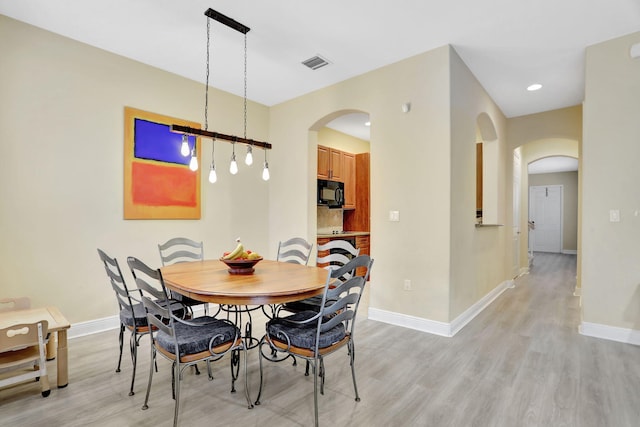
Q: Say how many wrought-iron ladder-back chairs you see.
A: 6